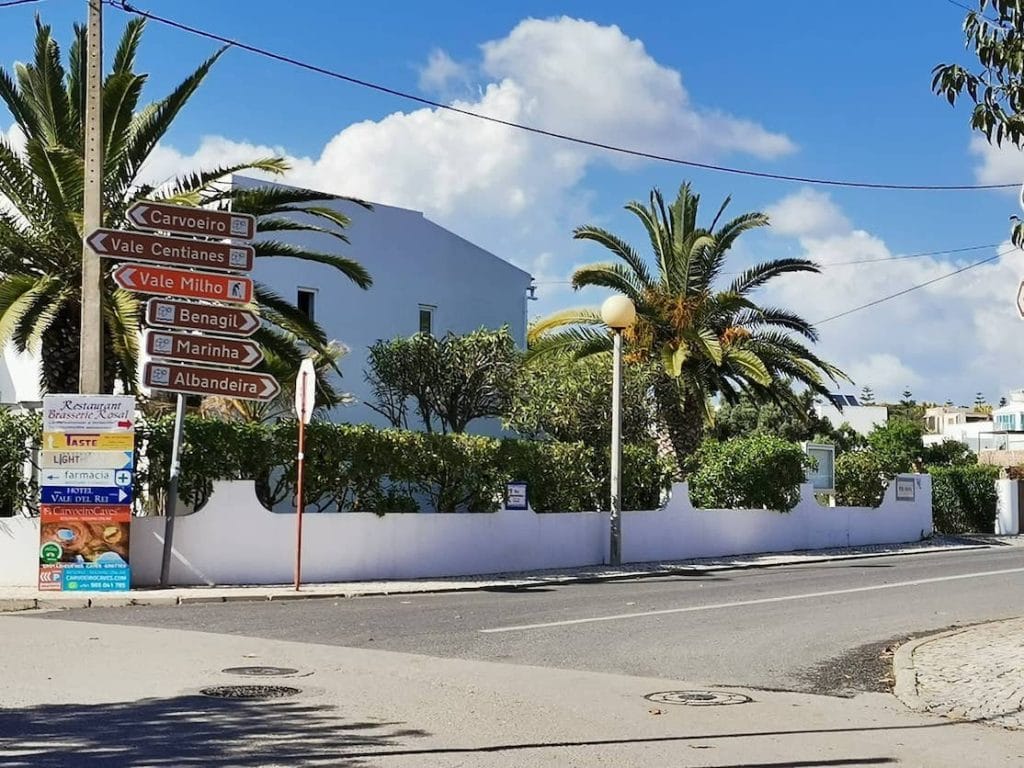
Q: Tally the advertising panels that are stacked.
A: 6